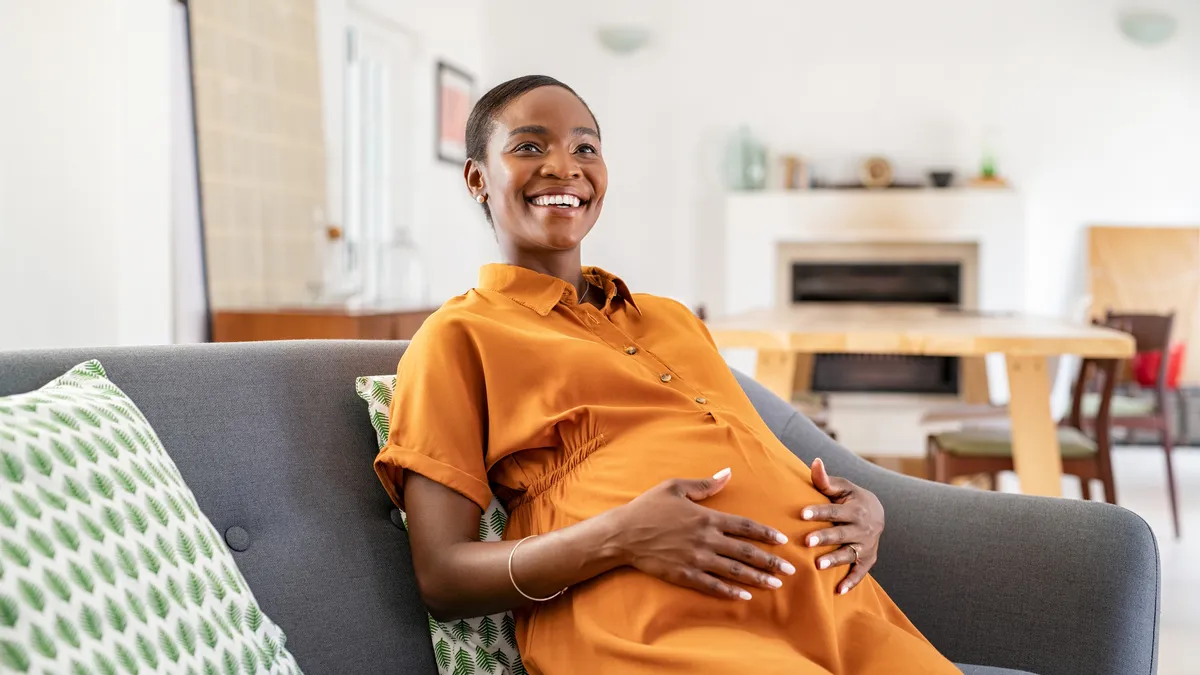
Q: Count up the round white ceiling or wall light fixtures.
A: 2